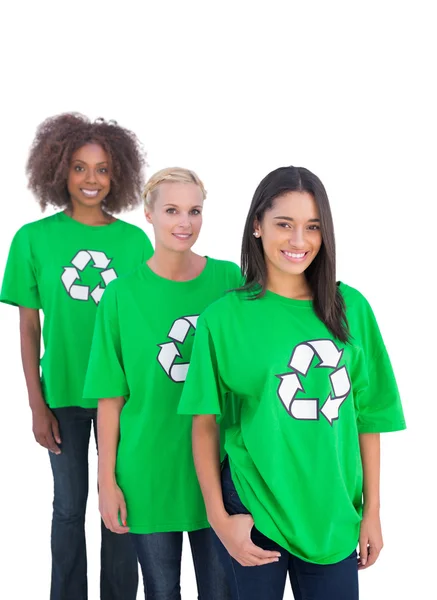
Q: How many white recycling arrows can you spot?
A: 8